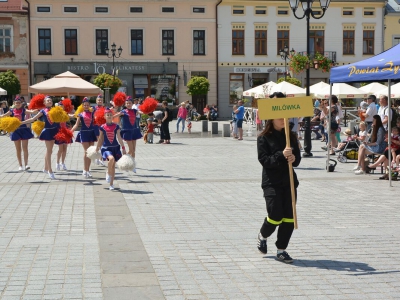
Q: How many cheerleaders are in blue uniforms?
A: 7